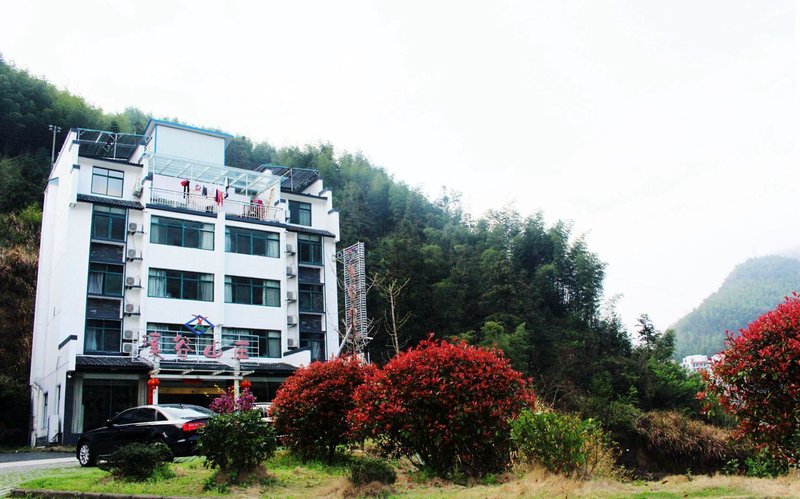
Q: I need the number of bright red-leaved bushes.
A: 3